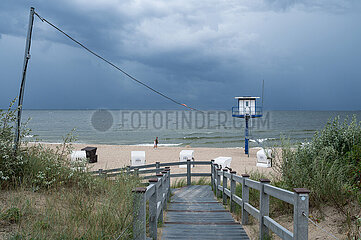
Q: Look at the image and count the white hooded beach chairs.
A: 5